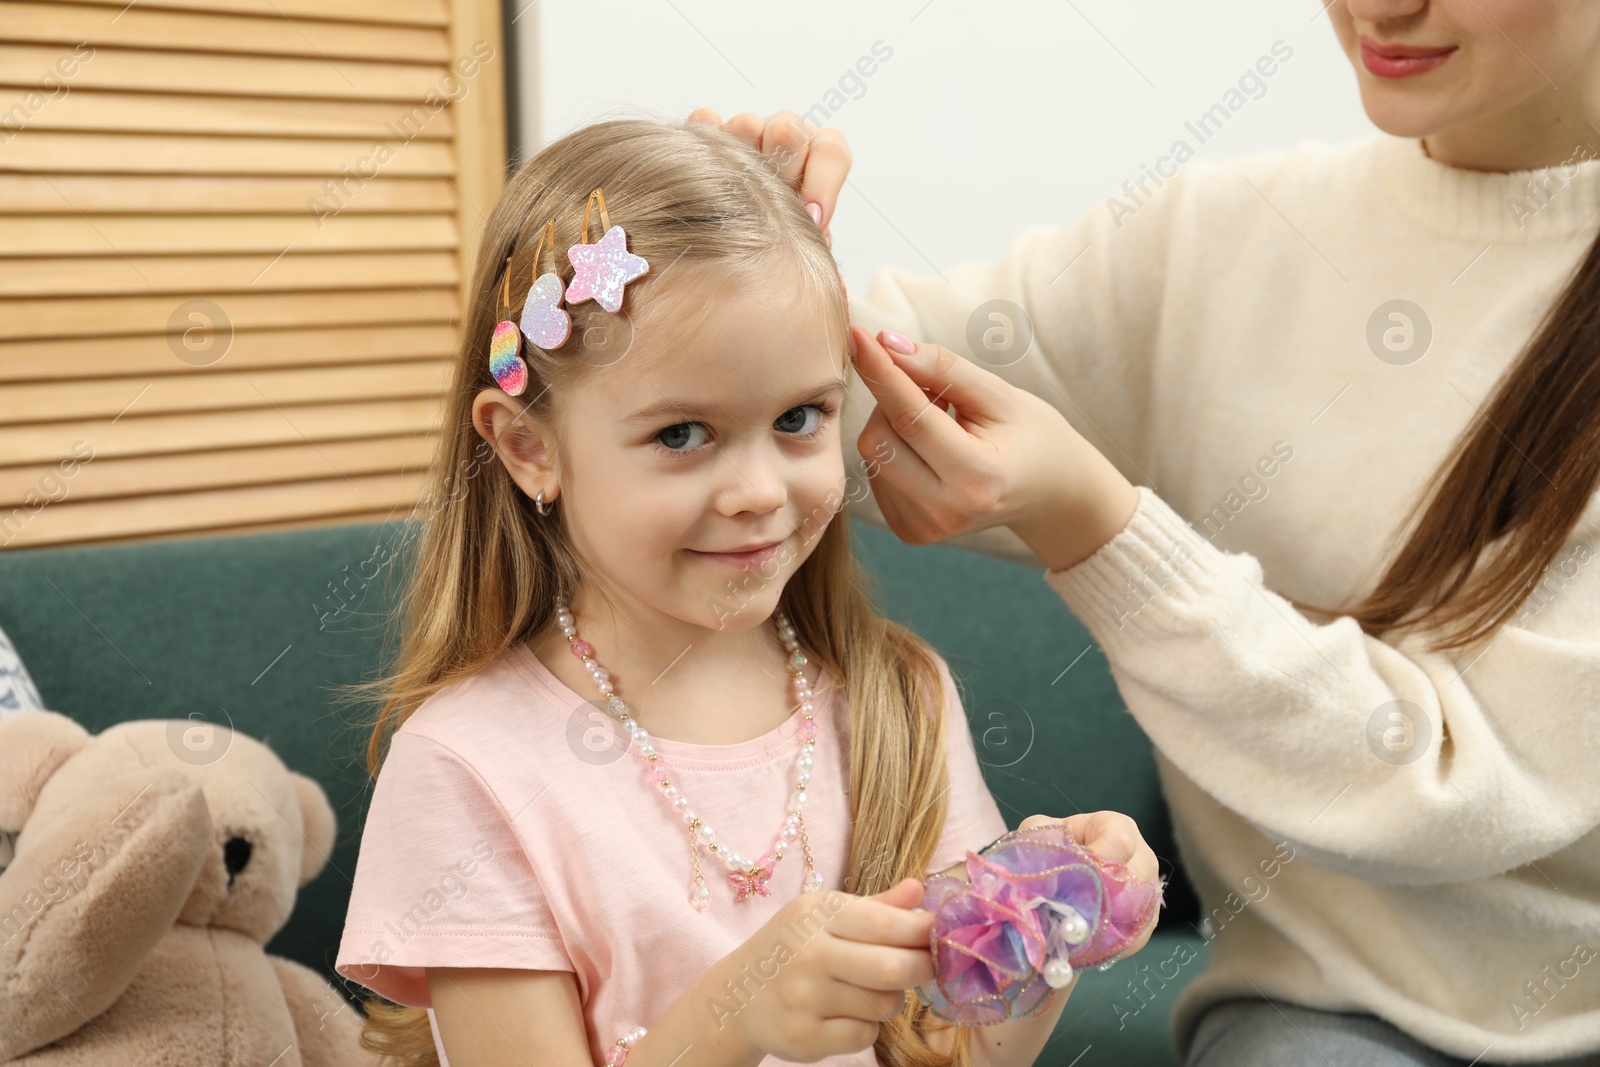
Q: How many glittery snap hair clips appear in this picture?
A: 3